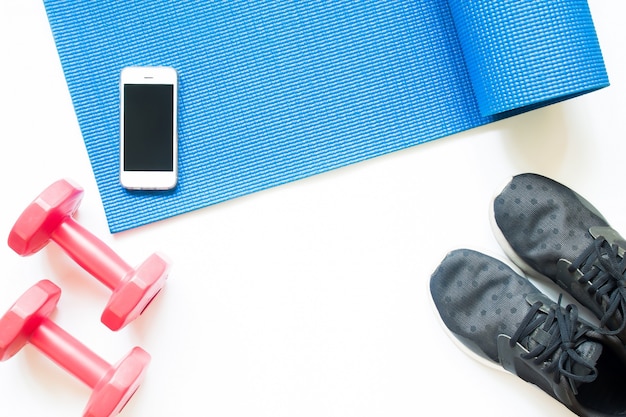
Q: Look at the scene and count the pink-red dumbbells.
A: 2